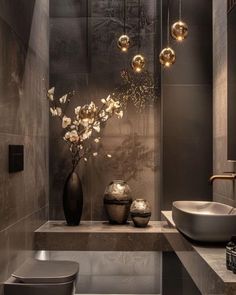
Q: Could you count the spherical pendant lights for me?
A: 4